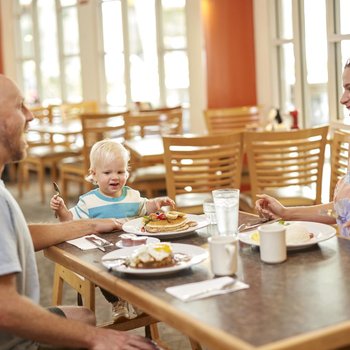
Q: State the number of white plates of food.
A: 3